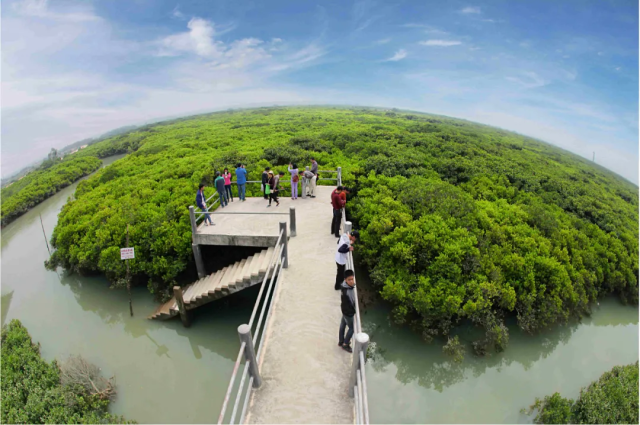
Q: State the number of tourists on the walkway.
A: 14